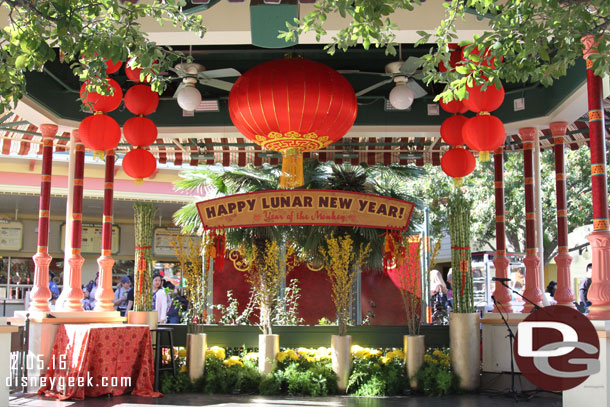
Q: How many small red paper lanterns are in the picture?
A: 14